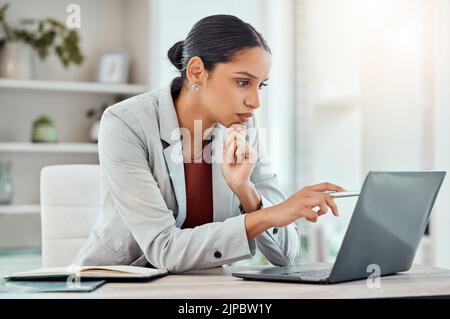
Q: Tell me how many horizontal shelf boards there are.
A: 3